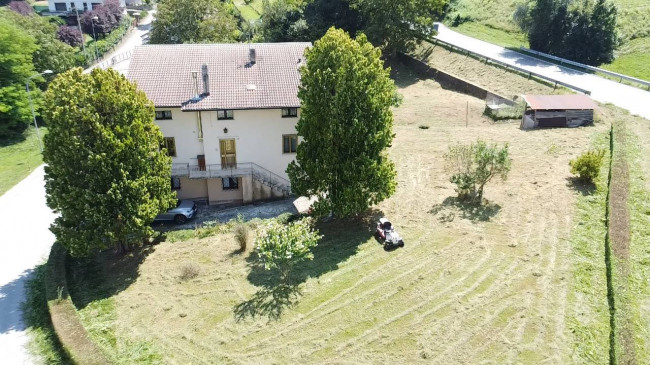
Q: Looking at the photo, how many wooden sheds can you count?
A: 1